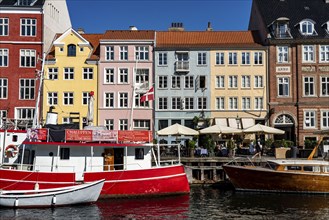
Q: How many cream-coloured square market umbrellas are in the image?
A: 3